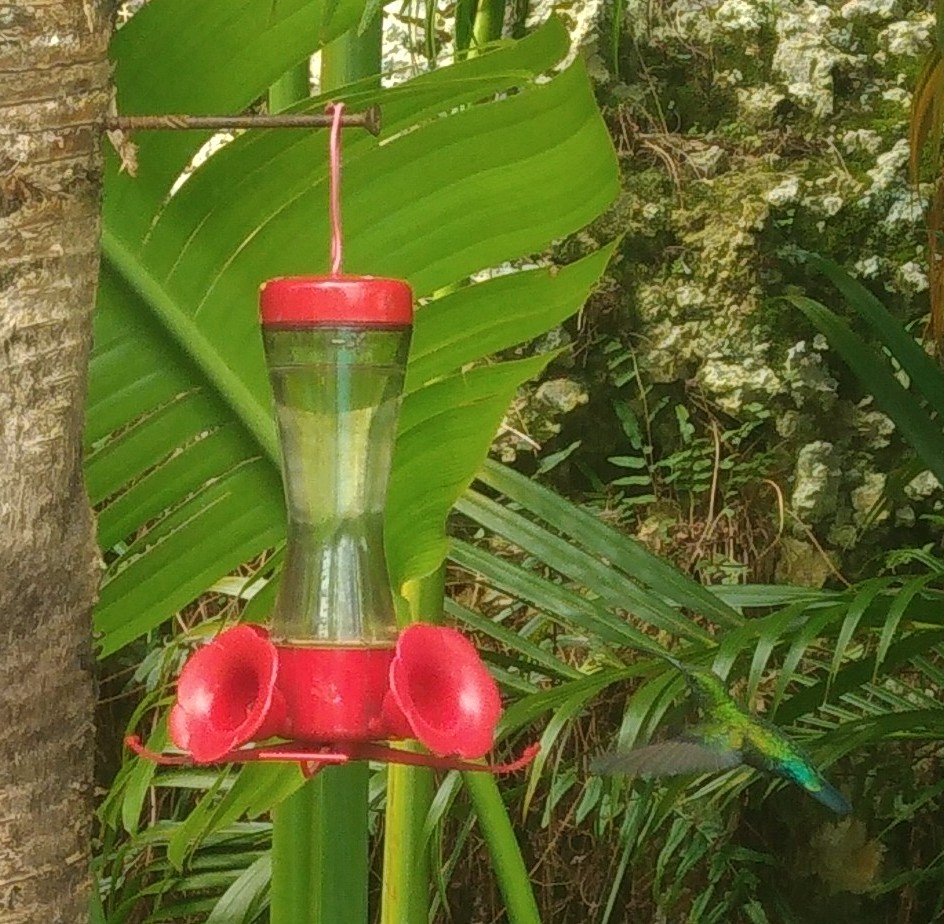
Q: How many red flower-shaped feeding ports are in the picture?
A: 2